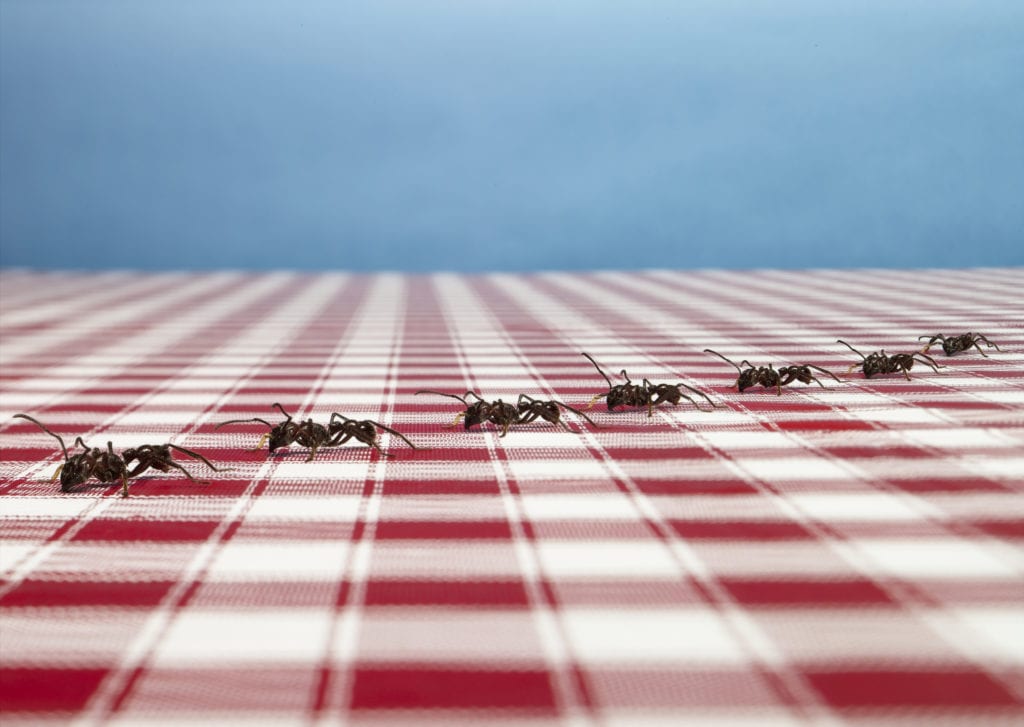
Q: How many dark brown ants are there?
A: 7